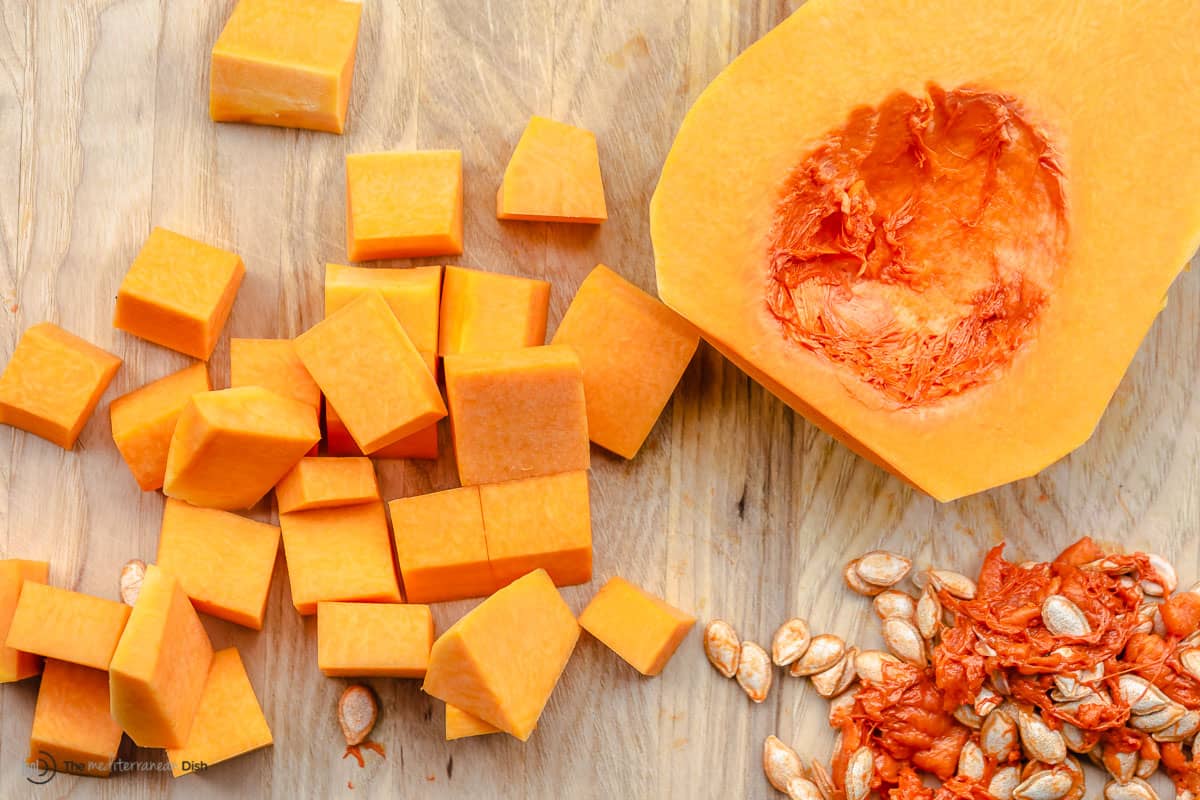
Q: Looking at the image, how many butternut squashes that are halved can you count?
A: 1